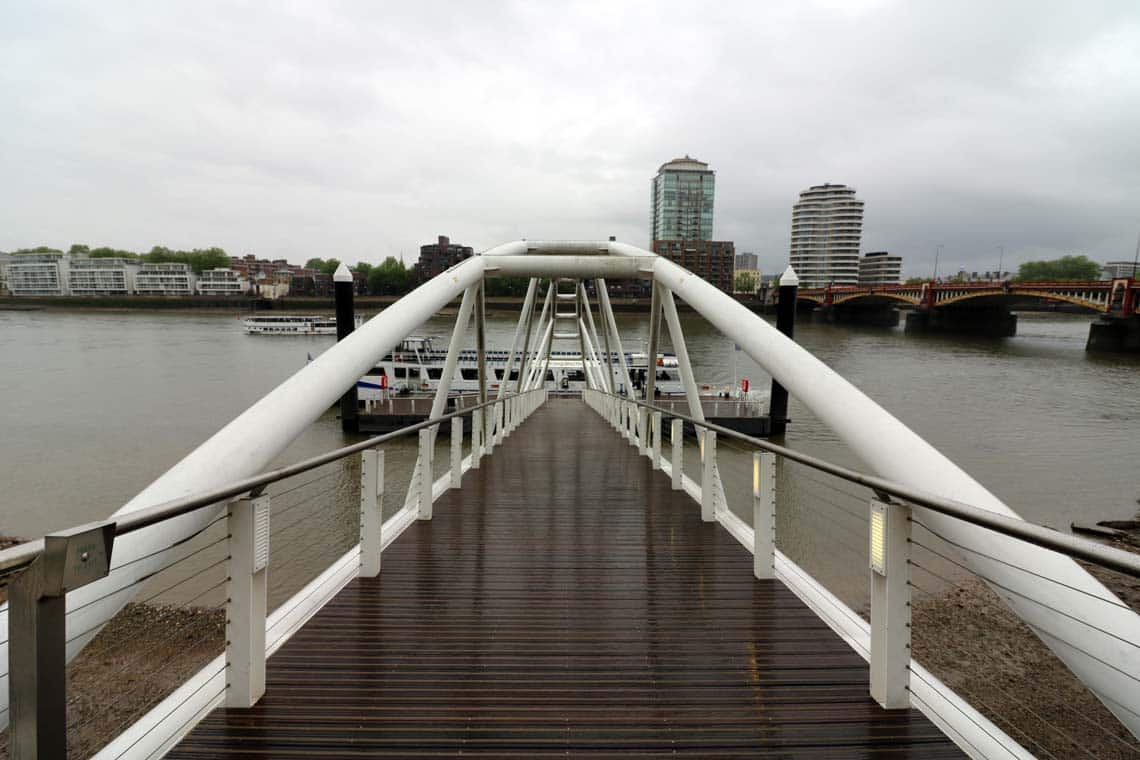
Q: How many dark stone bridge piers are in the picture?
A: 3